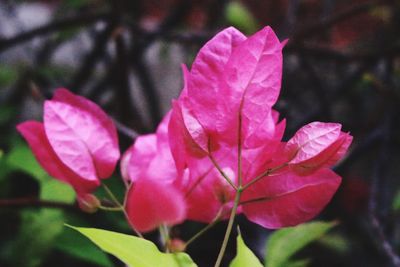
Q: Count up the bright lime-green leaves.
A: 2